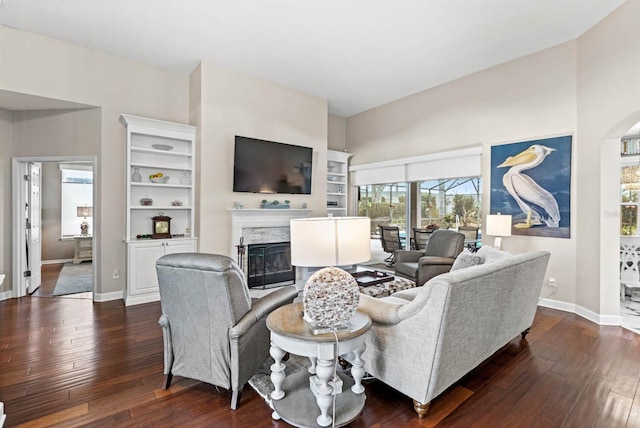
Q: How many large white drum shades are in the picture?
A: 1